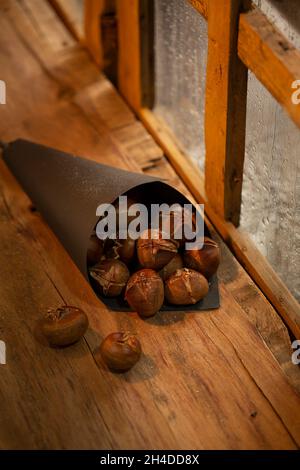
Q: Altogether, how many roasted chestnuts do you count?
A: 12